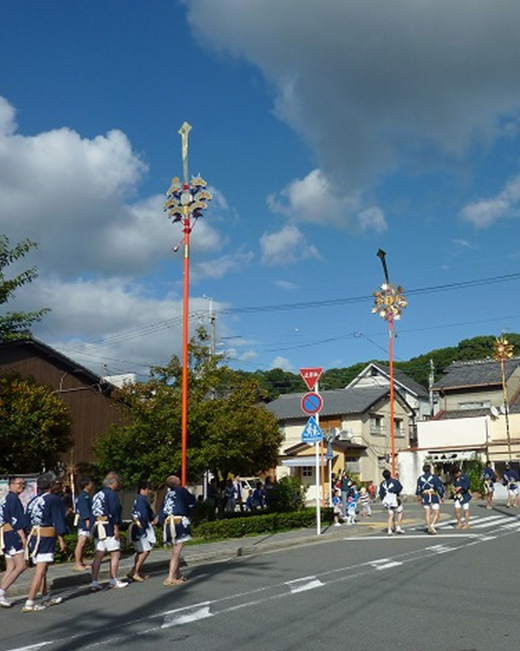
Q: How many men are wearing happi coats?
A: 11